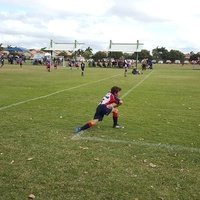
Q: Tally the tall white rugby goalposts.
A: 2